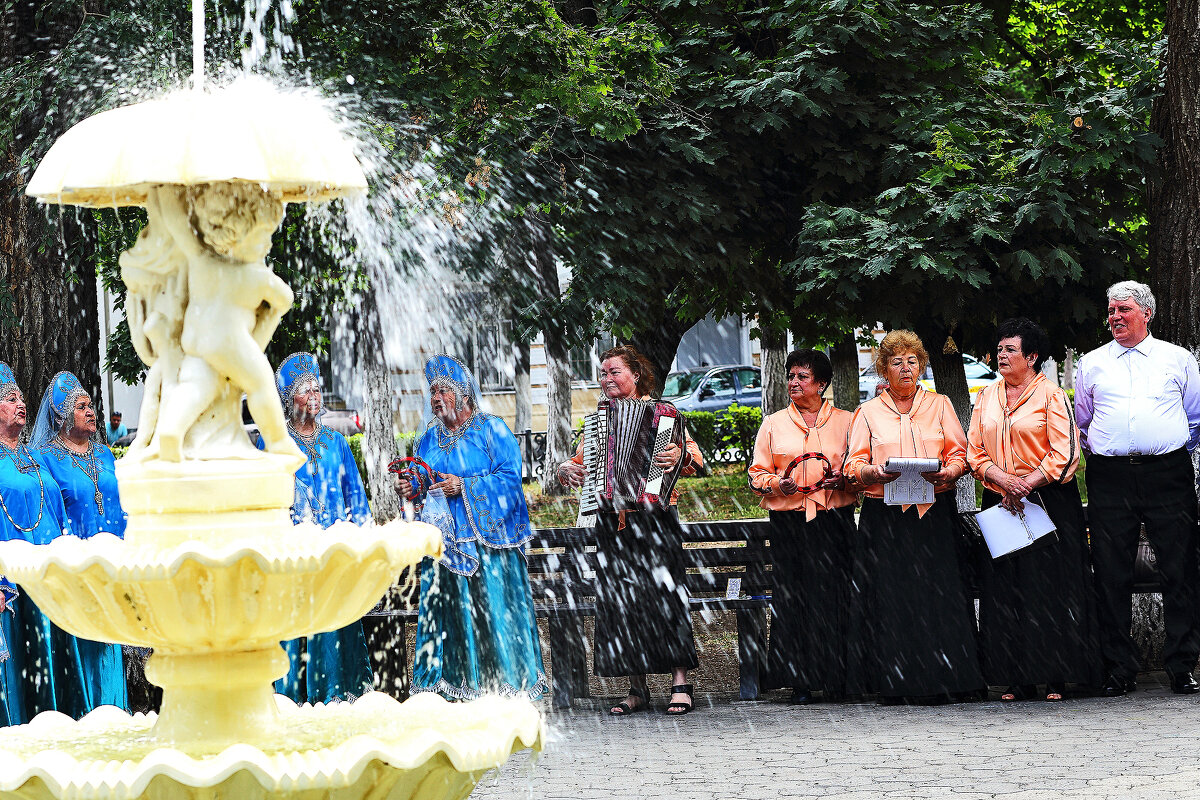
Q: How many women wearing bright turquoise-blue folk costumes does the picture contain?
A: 4